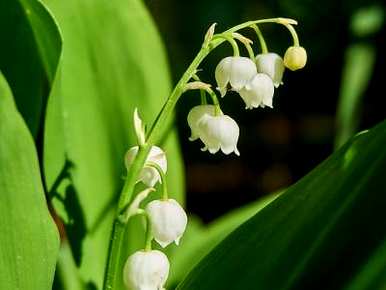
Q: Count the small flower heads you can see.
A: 9